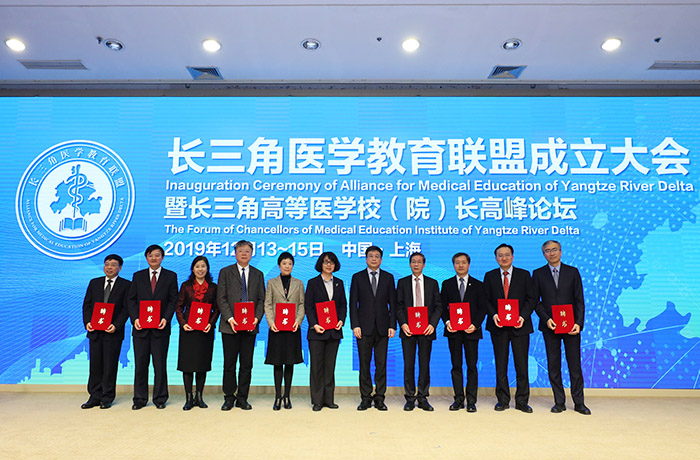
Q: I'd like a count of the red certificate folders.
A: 10